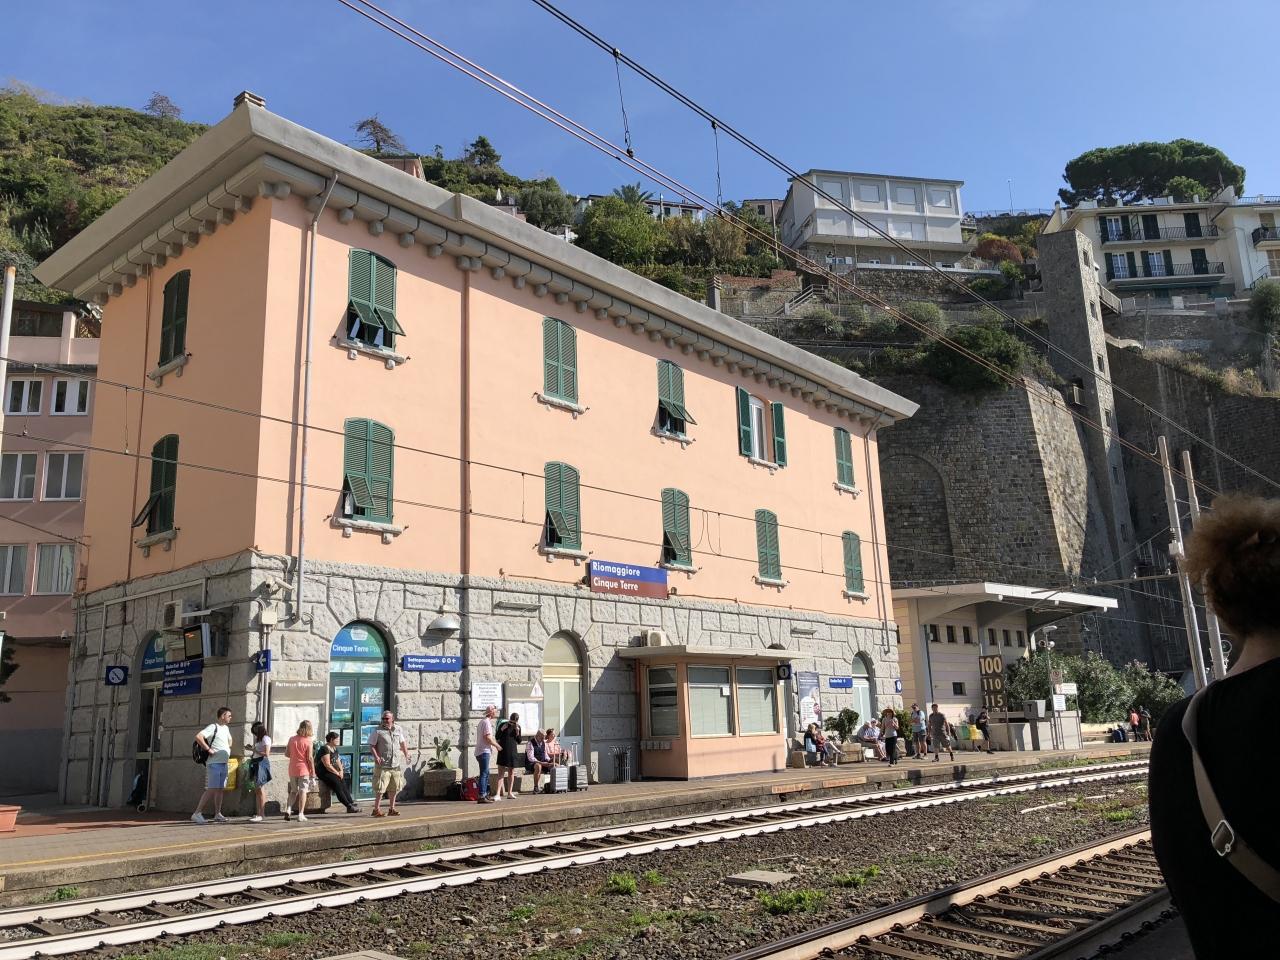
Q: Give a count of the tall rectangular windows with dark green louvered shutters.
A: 12